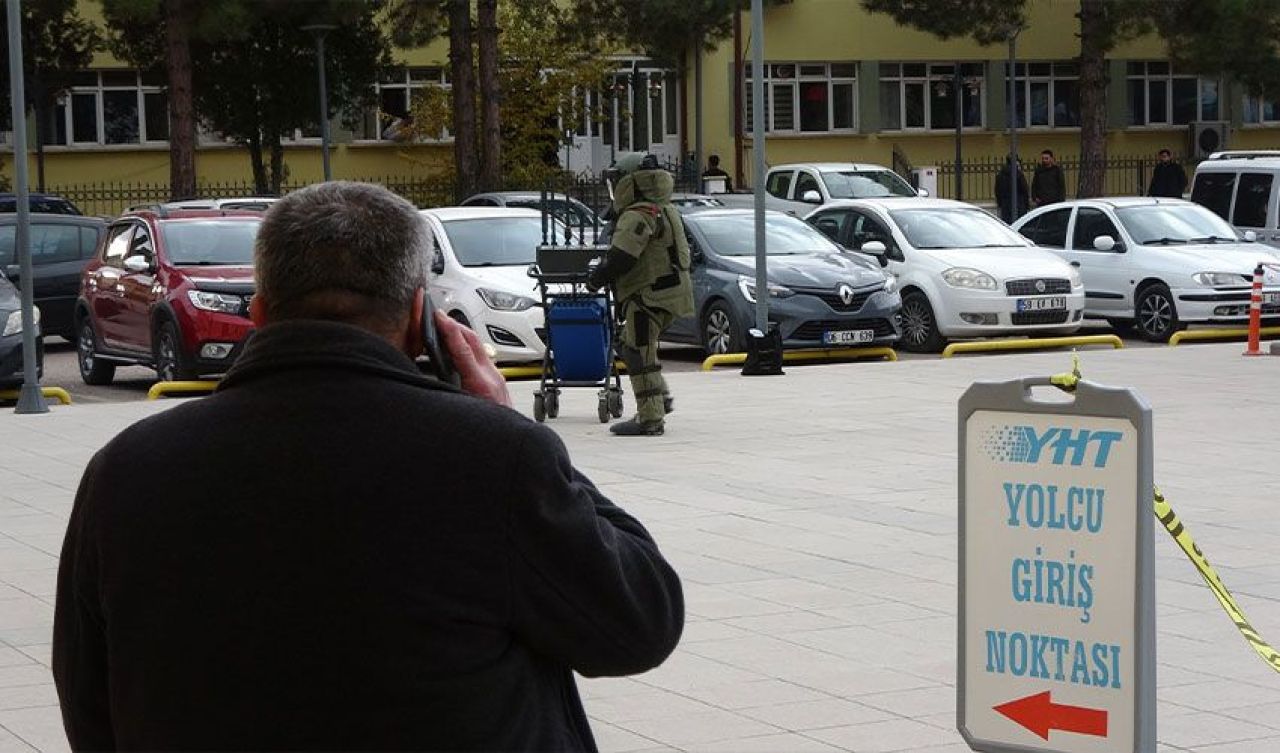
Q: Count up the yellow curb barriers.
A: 6